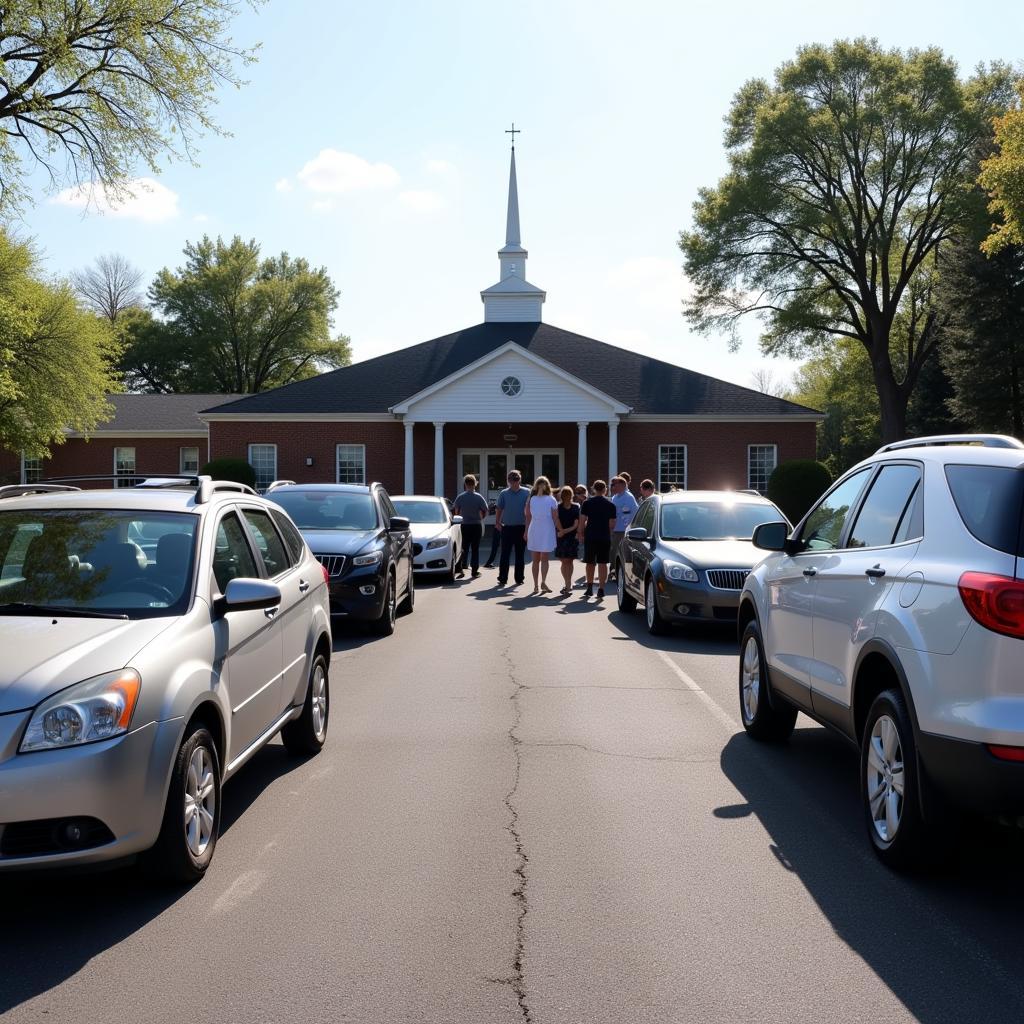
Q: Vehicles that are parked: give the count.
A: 5